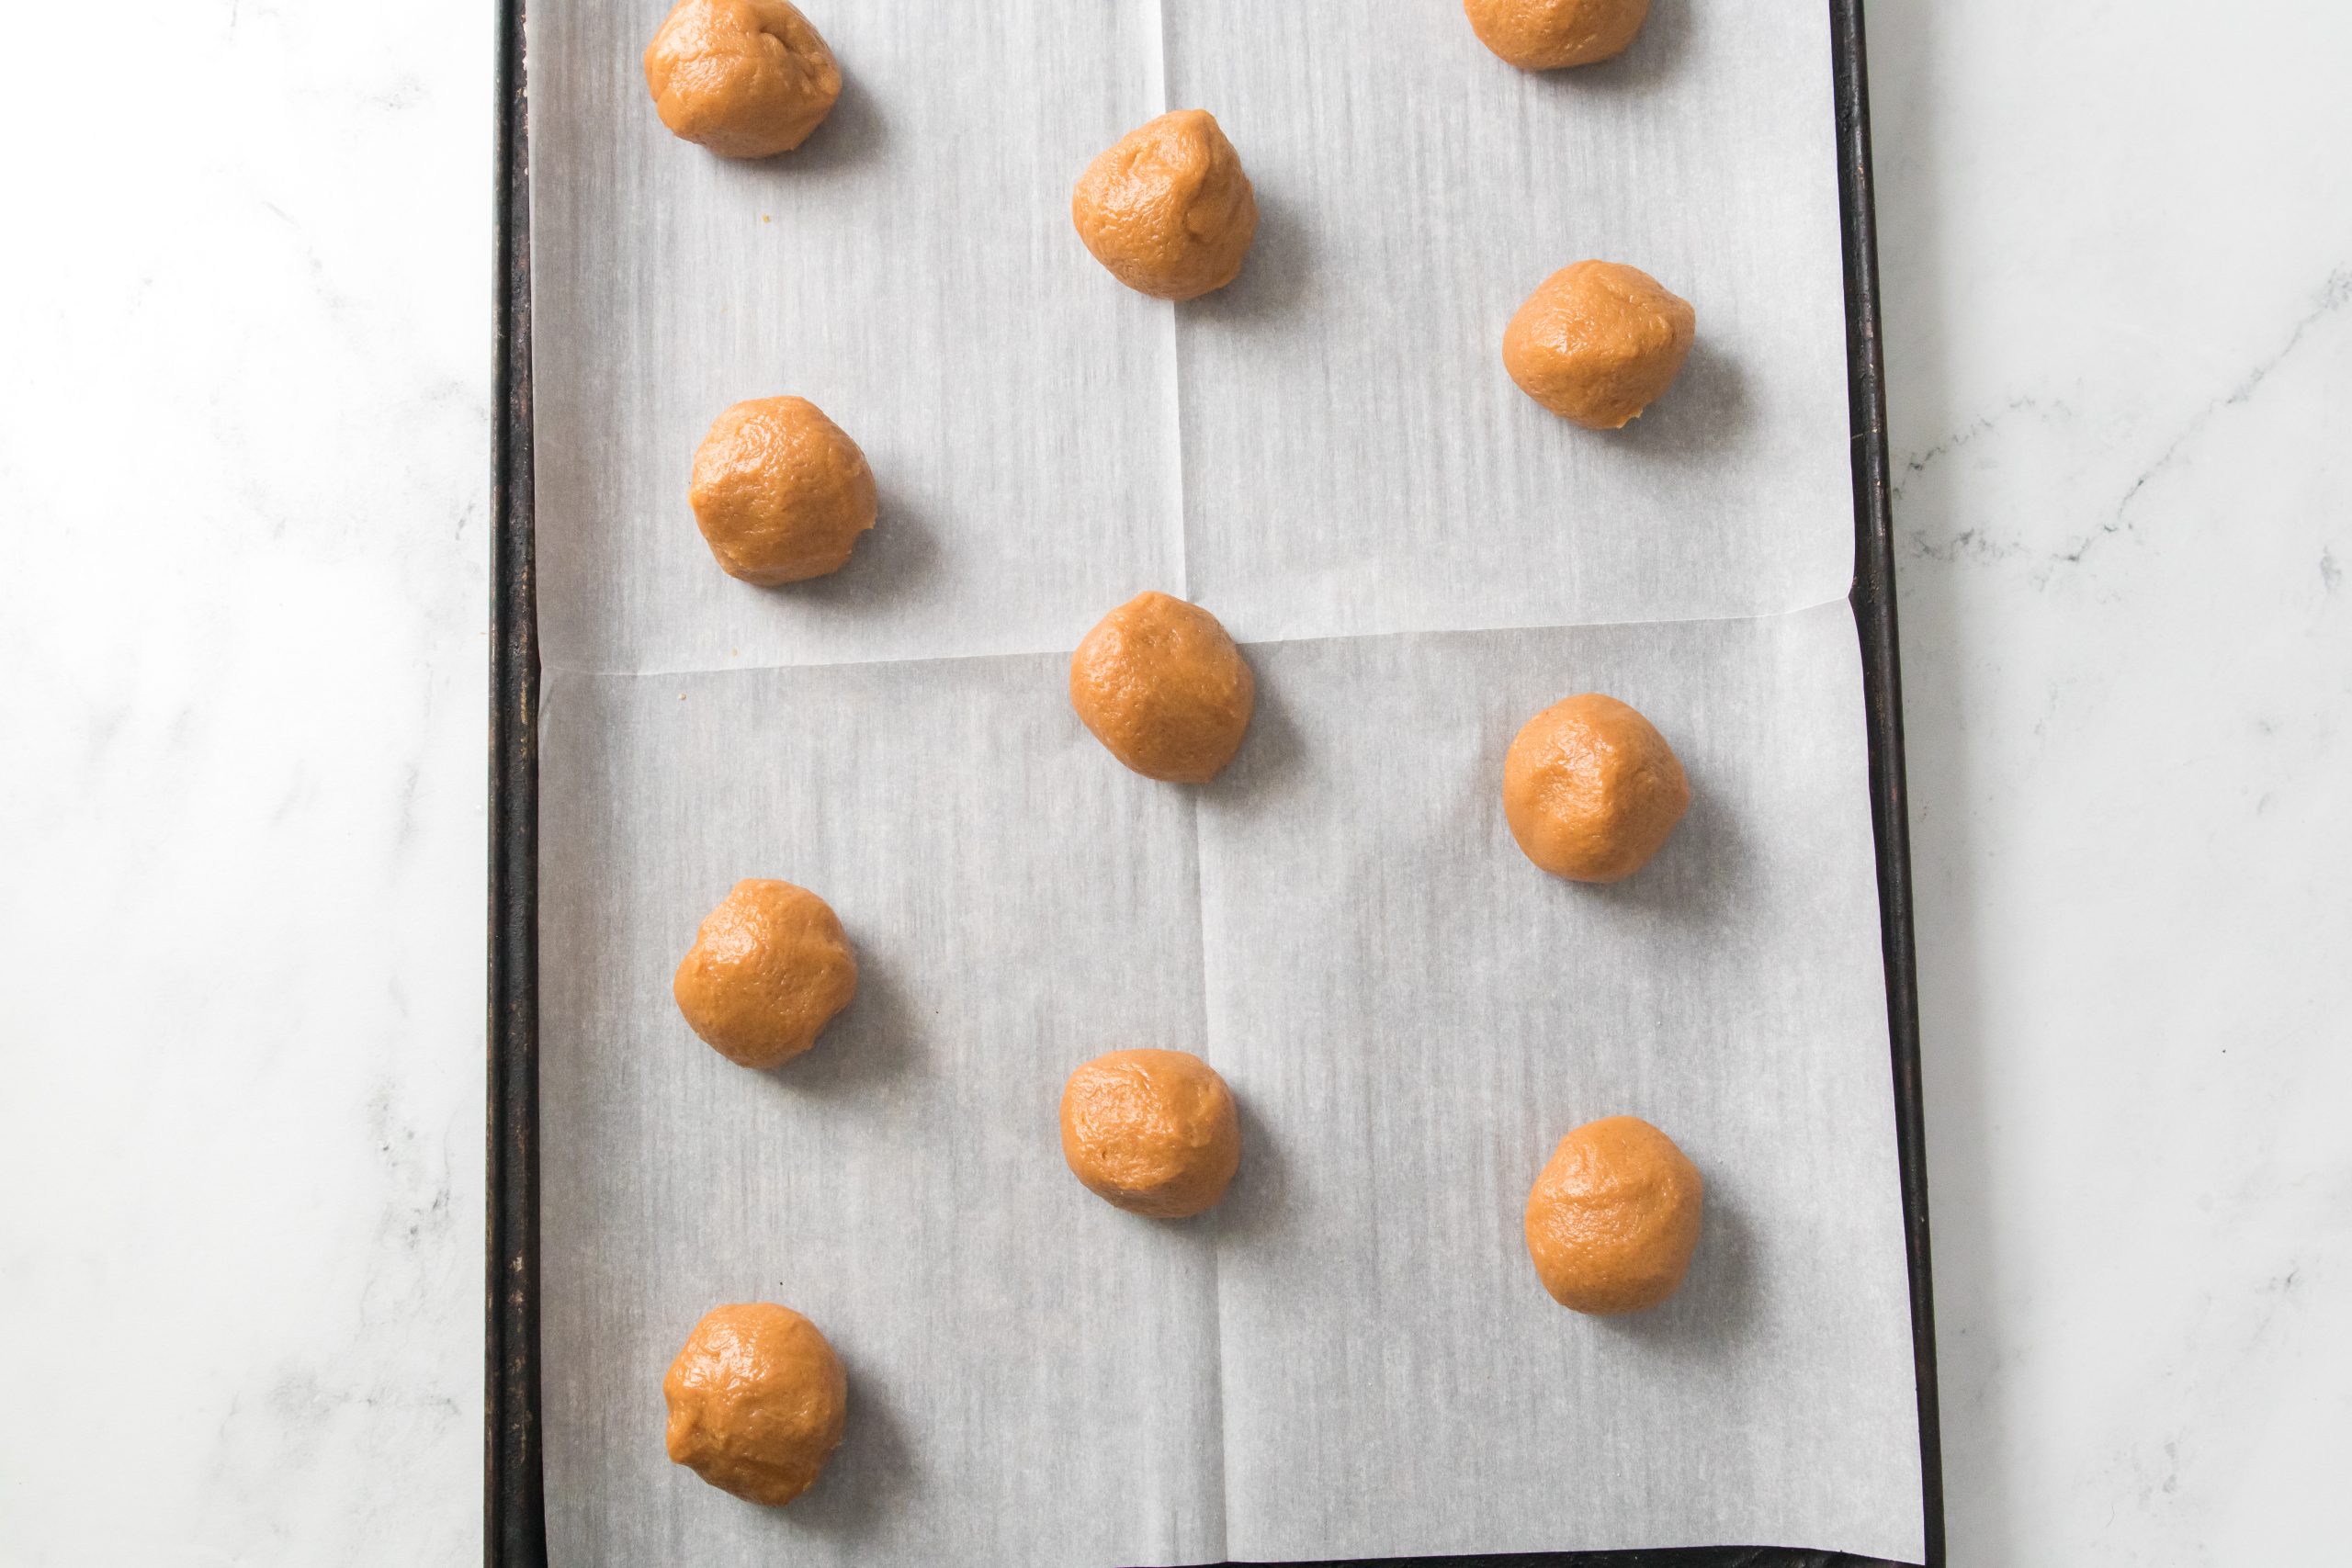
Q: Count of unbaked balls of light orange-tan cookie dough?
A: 11